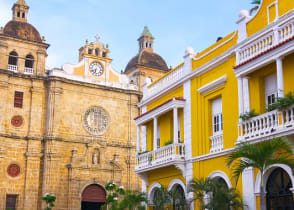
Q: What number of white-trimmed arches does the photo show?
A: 4